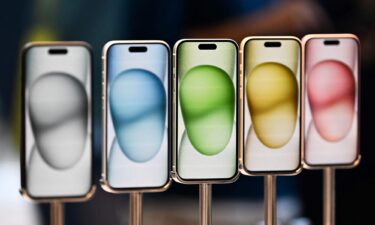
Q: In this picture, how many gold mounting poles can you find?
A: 5